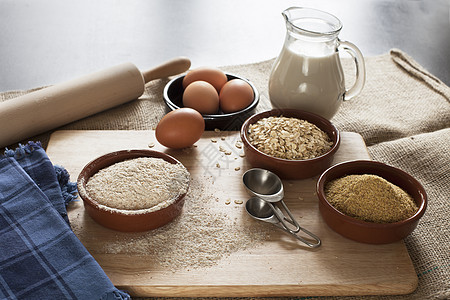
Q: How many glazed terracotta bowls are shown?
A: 3